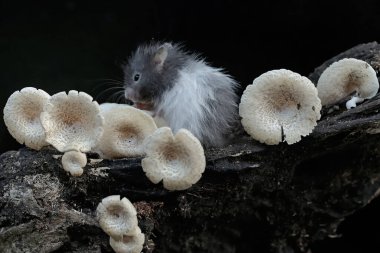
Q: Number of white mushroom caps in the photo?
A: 9